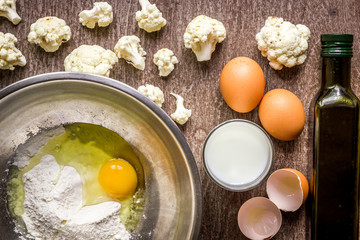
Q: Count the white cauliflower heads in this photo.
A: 12